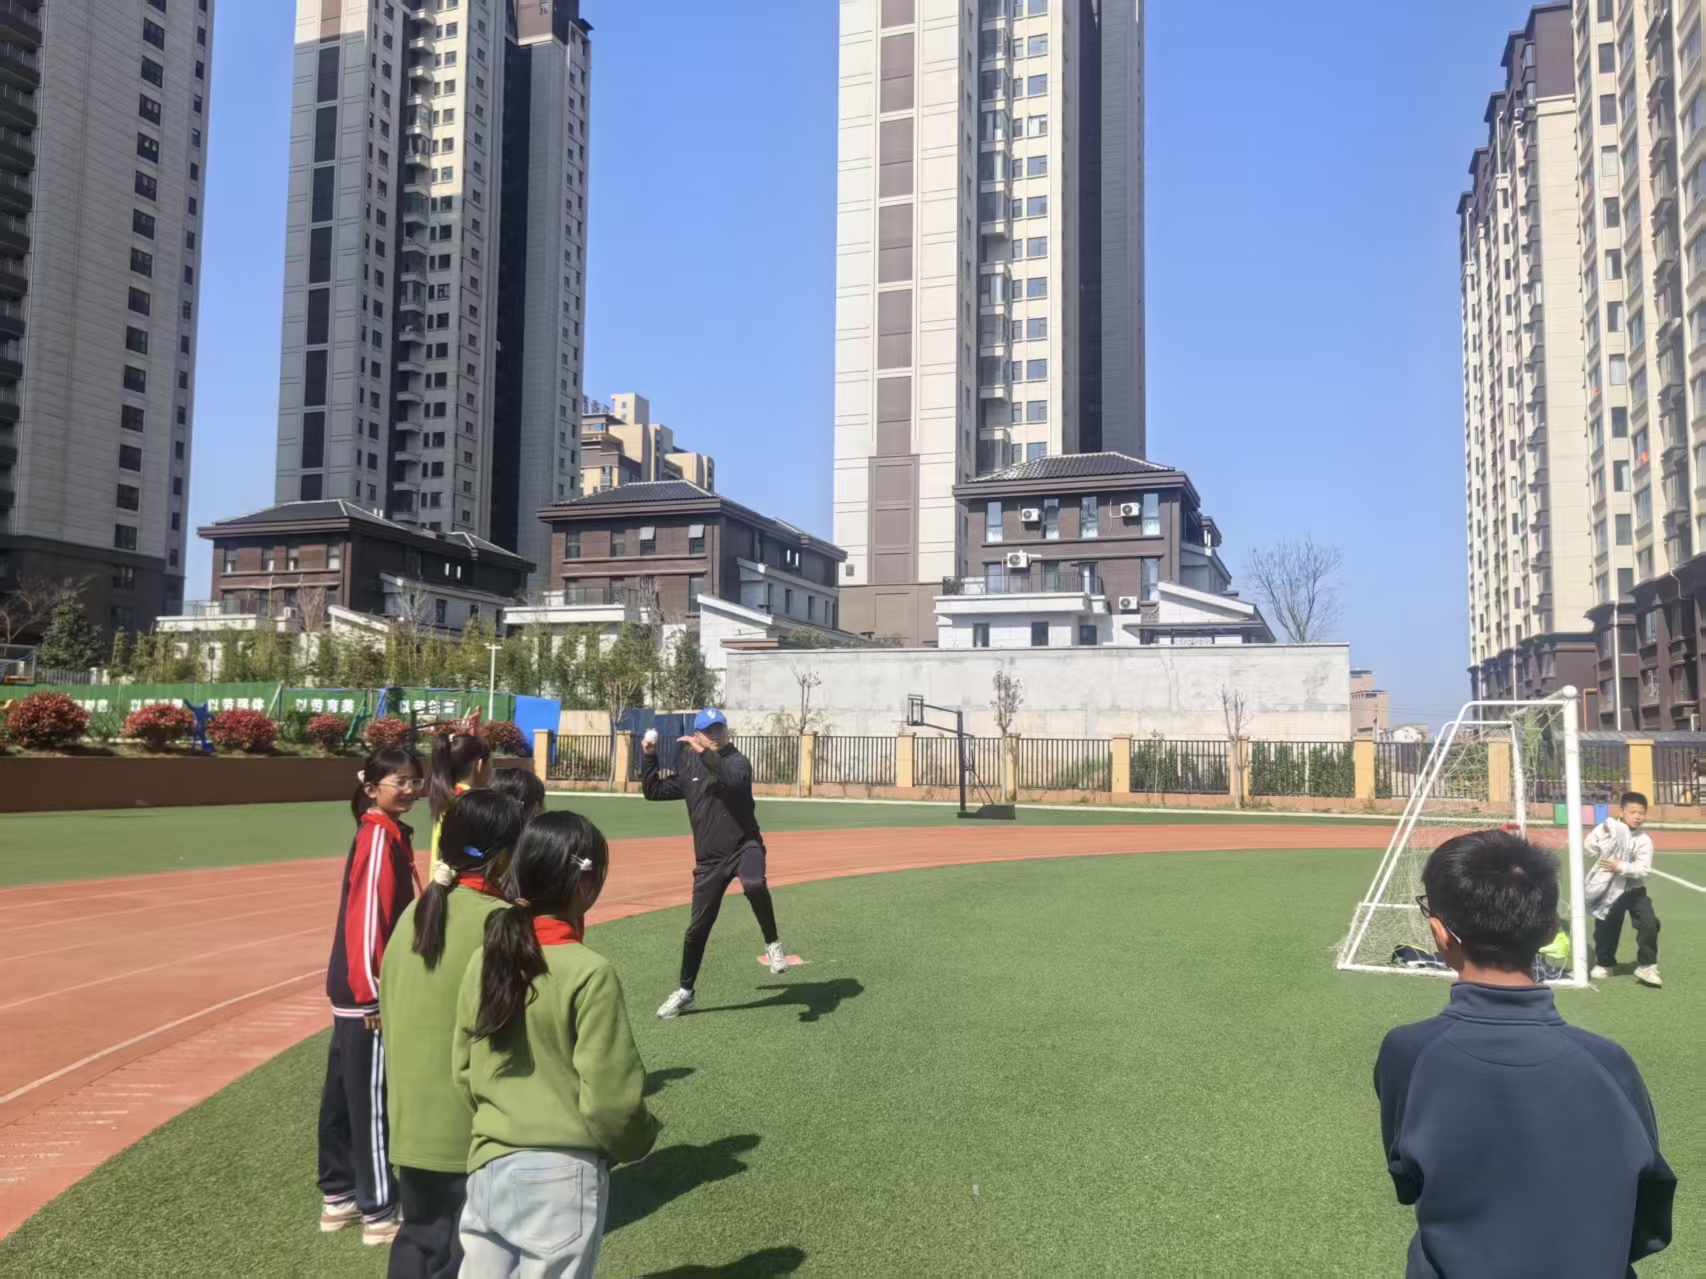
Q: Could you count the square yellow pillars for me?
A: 10